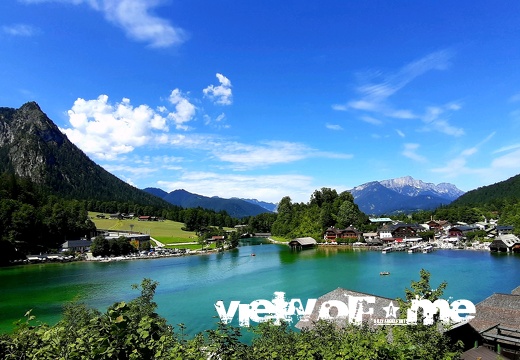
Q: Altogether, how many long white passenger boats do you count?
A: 3